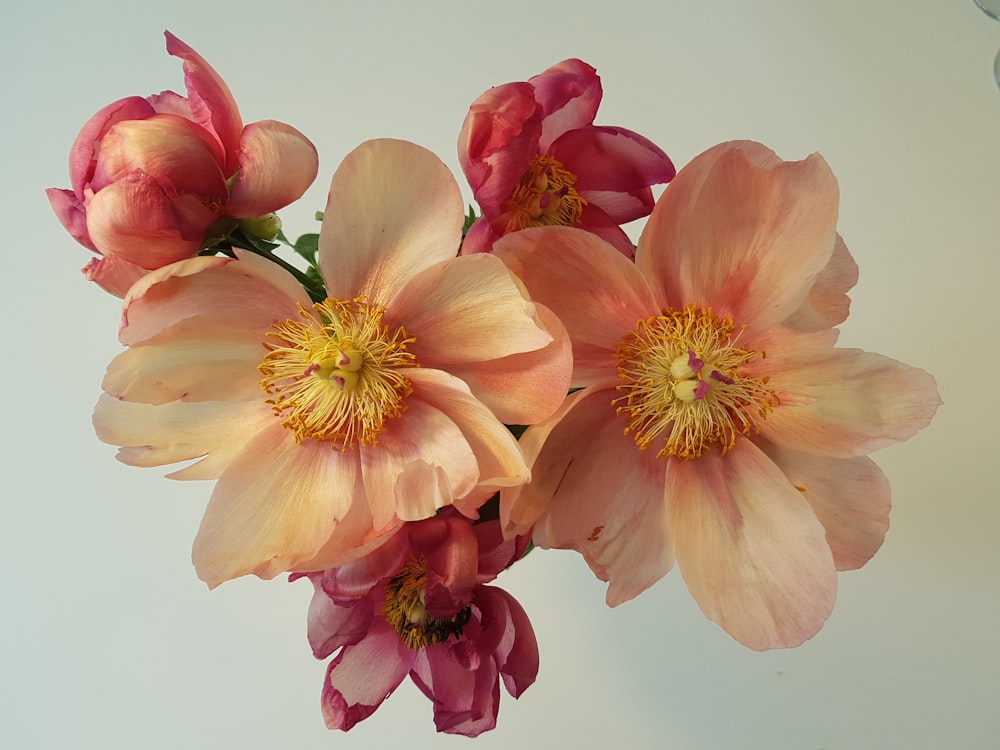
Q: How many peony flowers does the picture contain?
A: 5